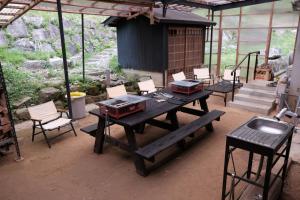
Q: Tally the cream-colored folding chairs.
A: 6